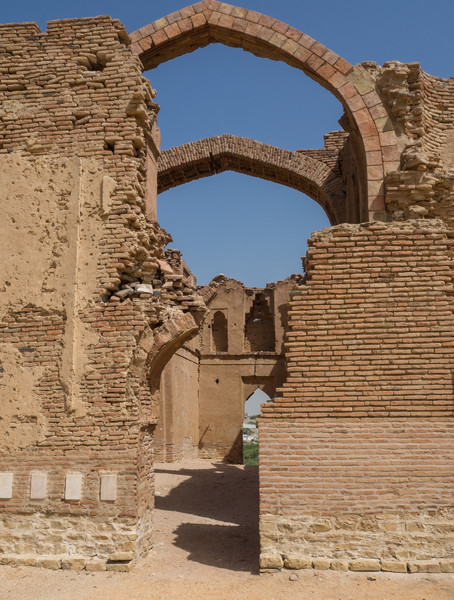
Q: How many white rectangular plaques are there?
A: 4